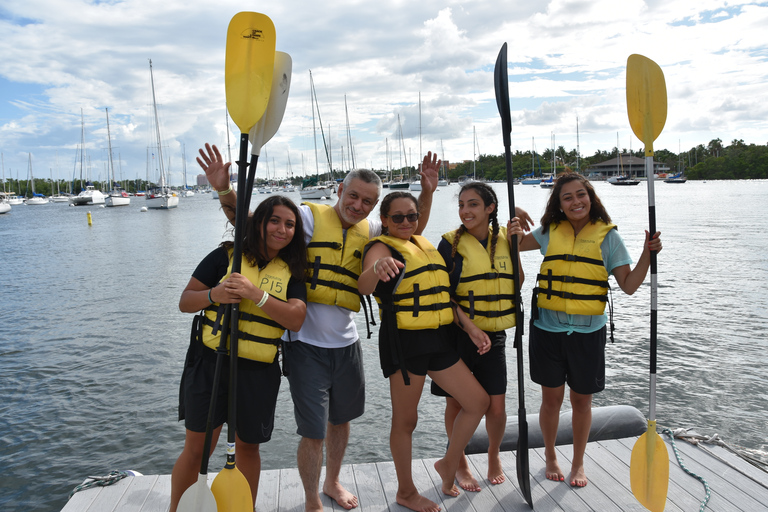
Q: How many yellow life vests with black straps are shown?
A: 5